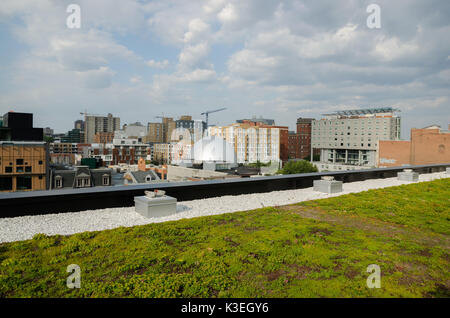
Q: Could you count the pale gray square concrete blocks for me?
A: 3